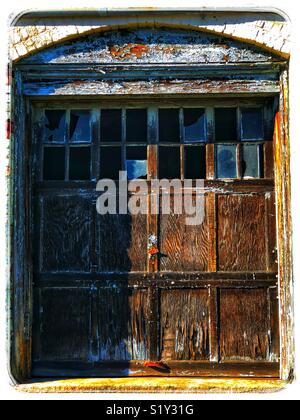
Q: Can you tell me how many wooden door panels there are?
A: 8